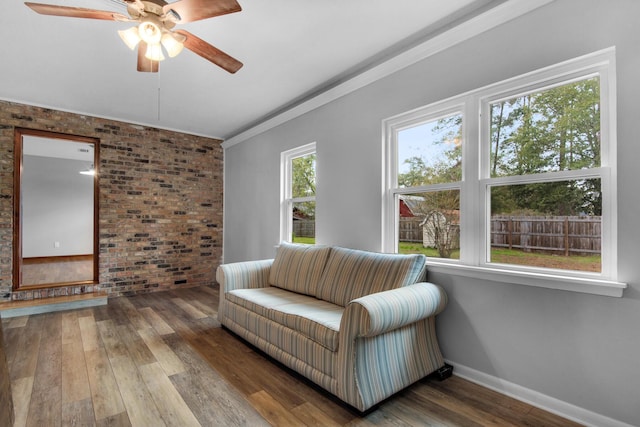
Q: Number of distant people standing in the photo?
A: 0